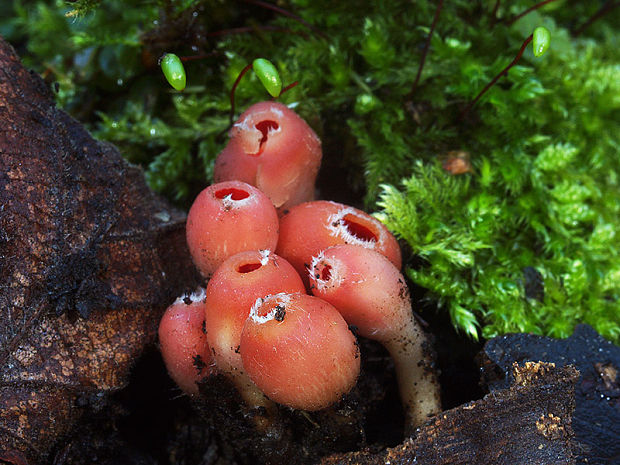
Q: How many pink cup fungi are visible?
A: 7